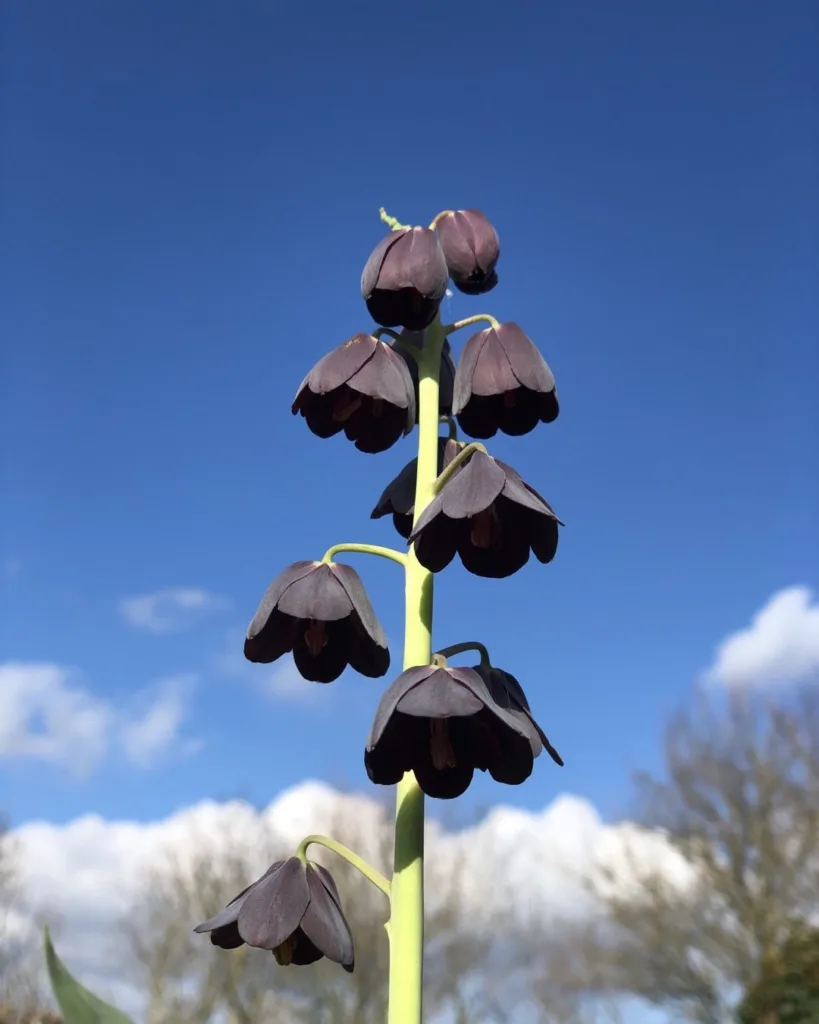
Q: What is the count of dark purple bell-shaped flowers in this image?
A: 11